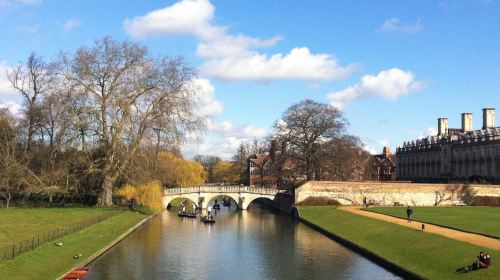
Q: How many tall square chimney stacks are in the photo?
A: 3